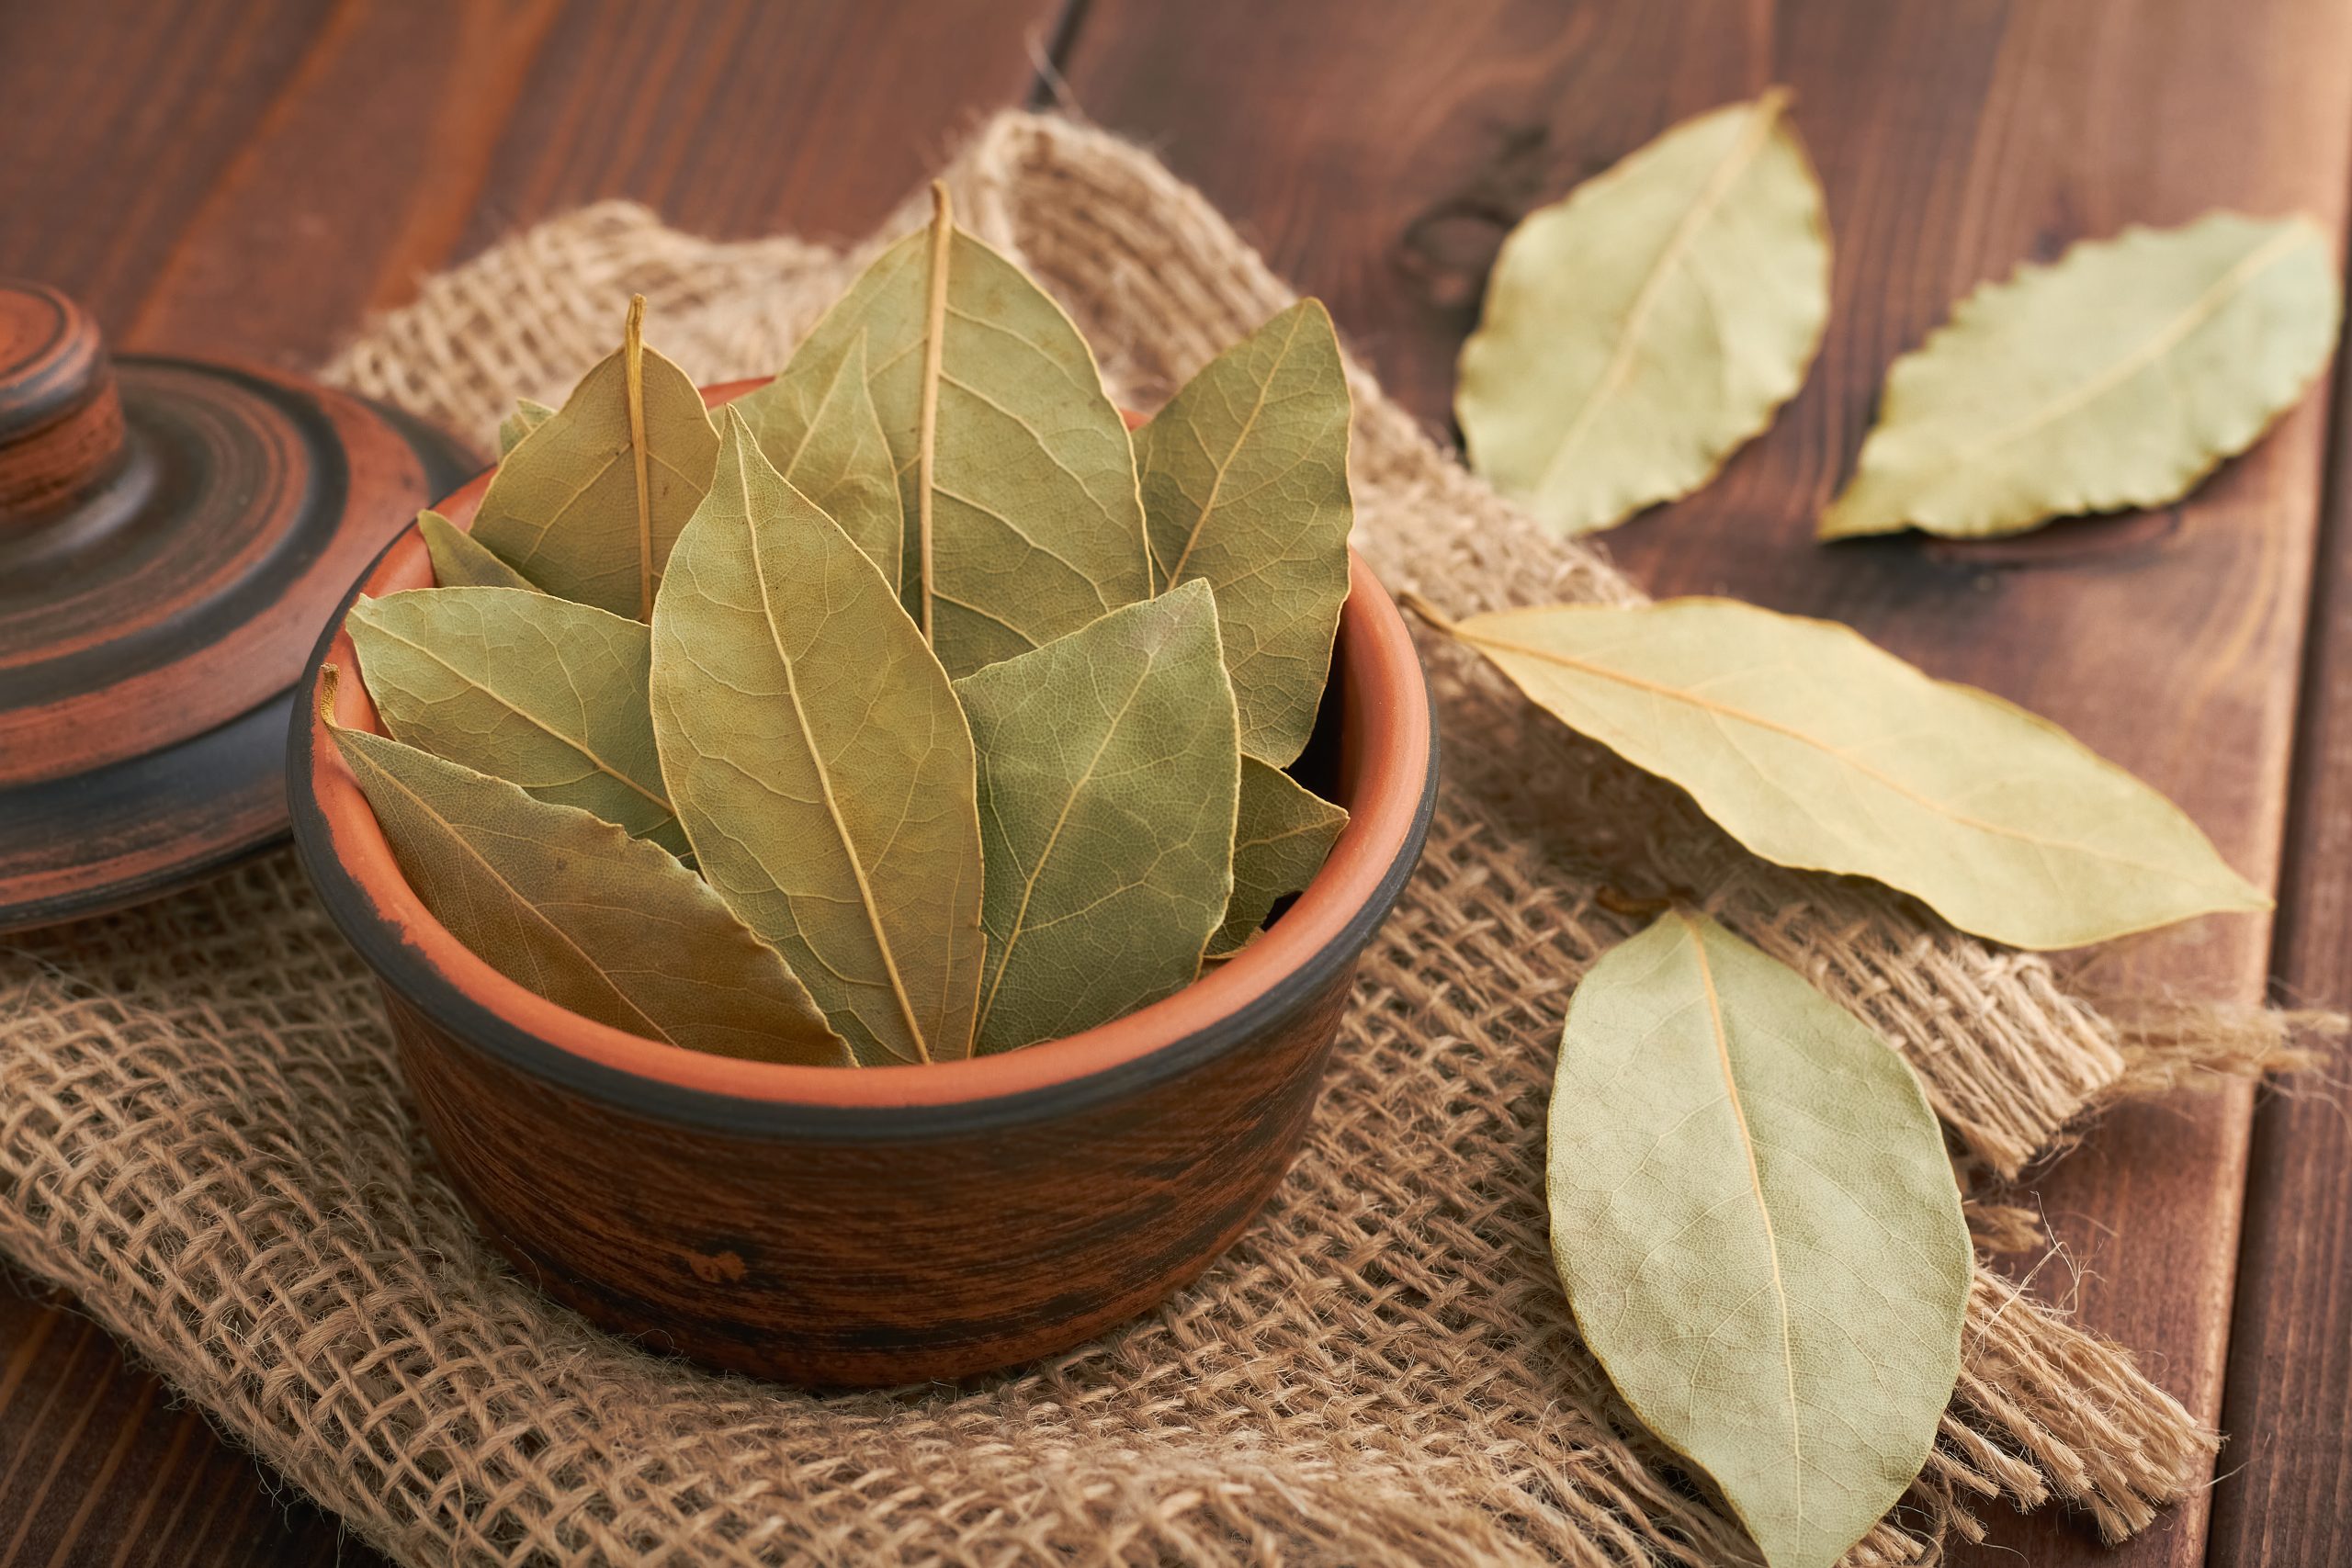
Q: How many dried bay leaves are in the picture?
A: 15